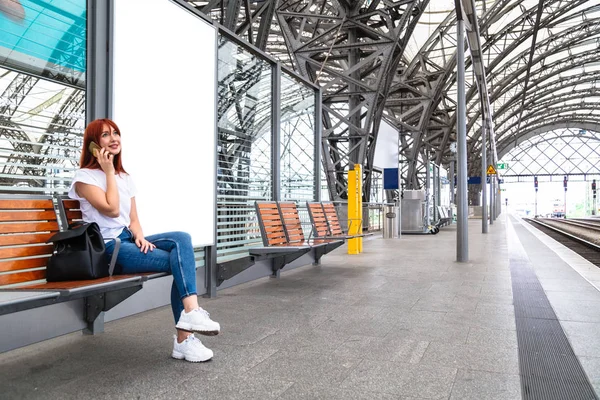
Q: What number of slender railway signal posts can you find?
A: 3